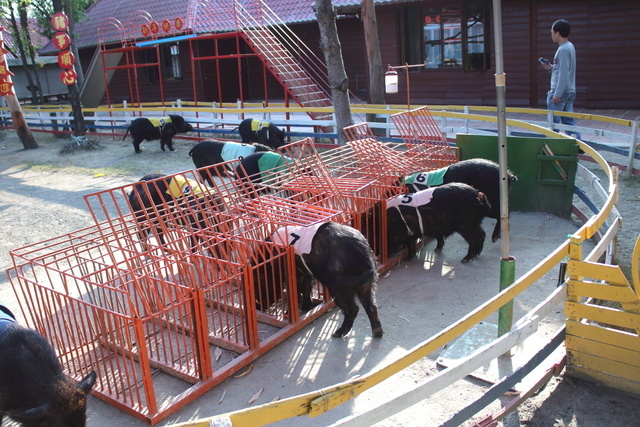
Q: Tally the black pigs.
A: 9